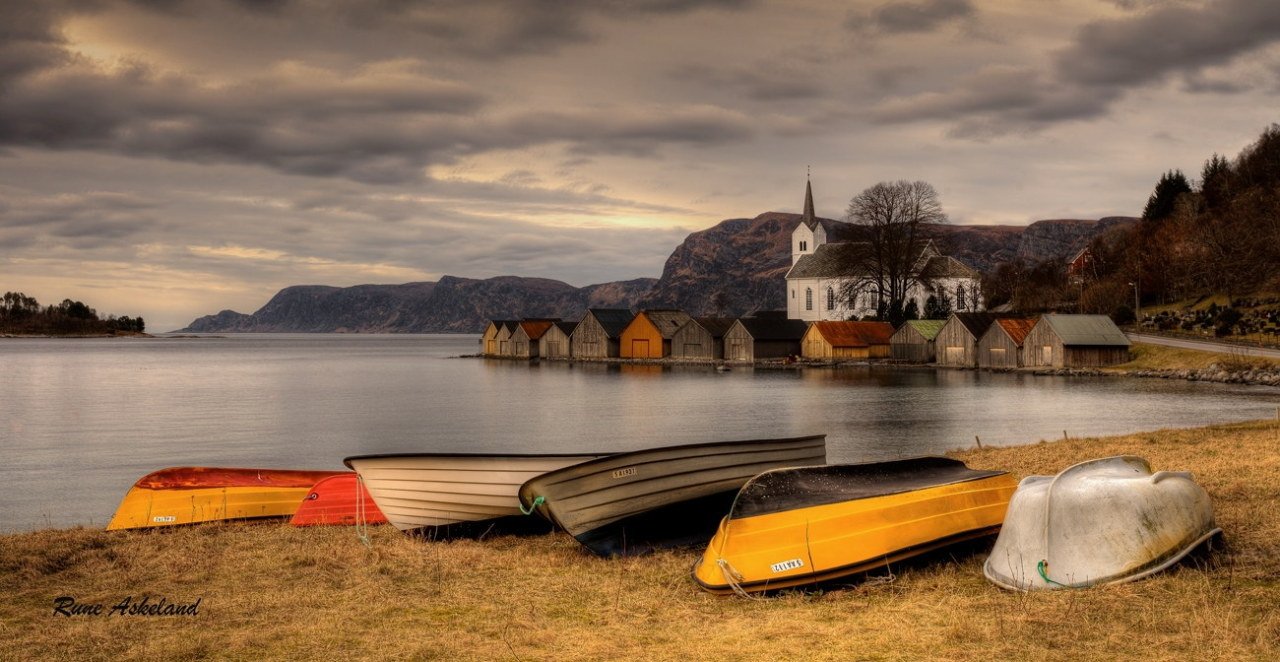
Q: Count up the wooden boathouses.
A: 13